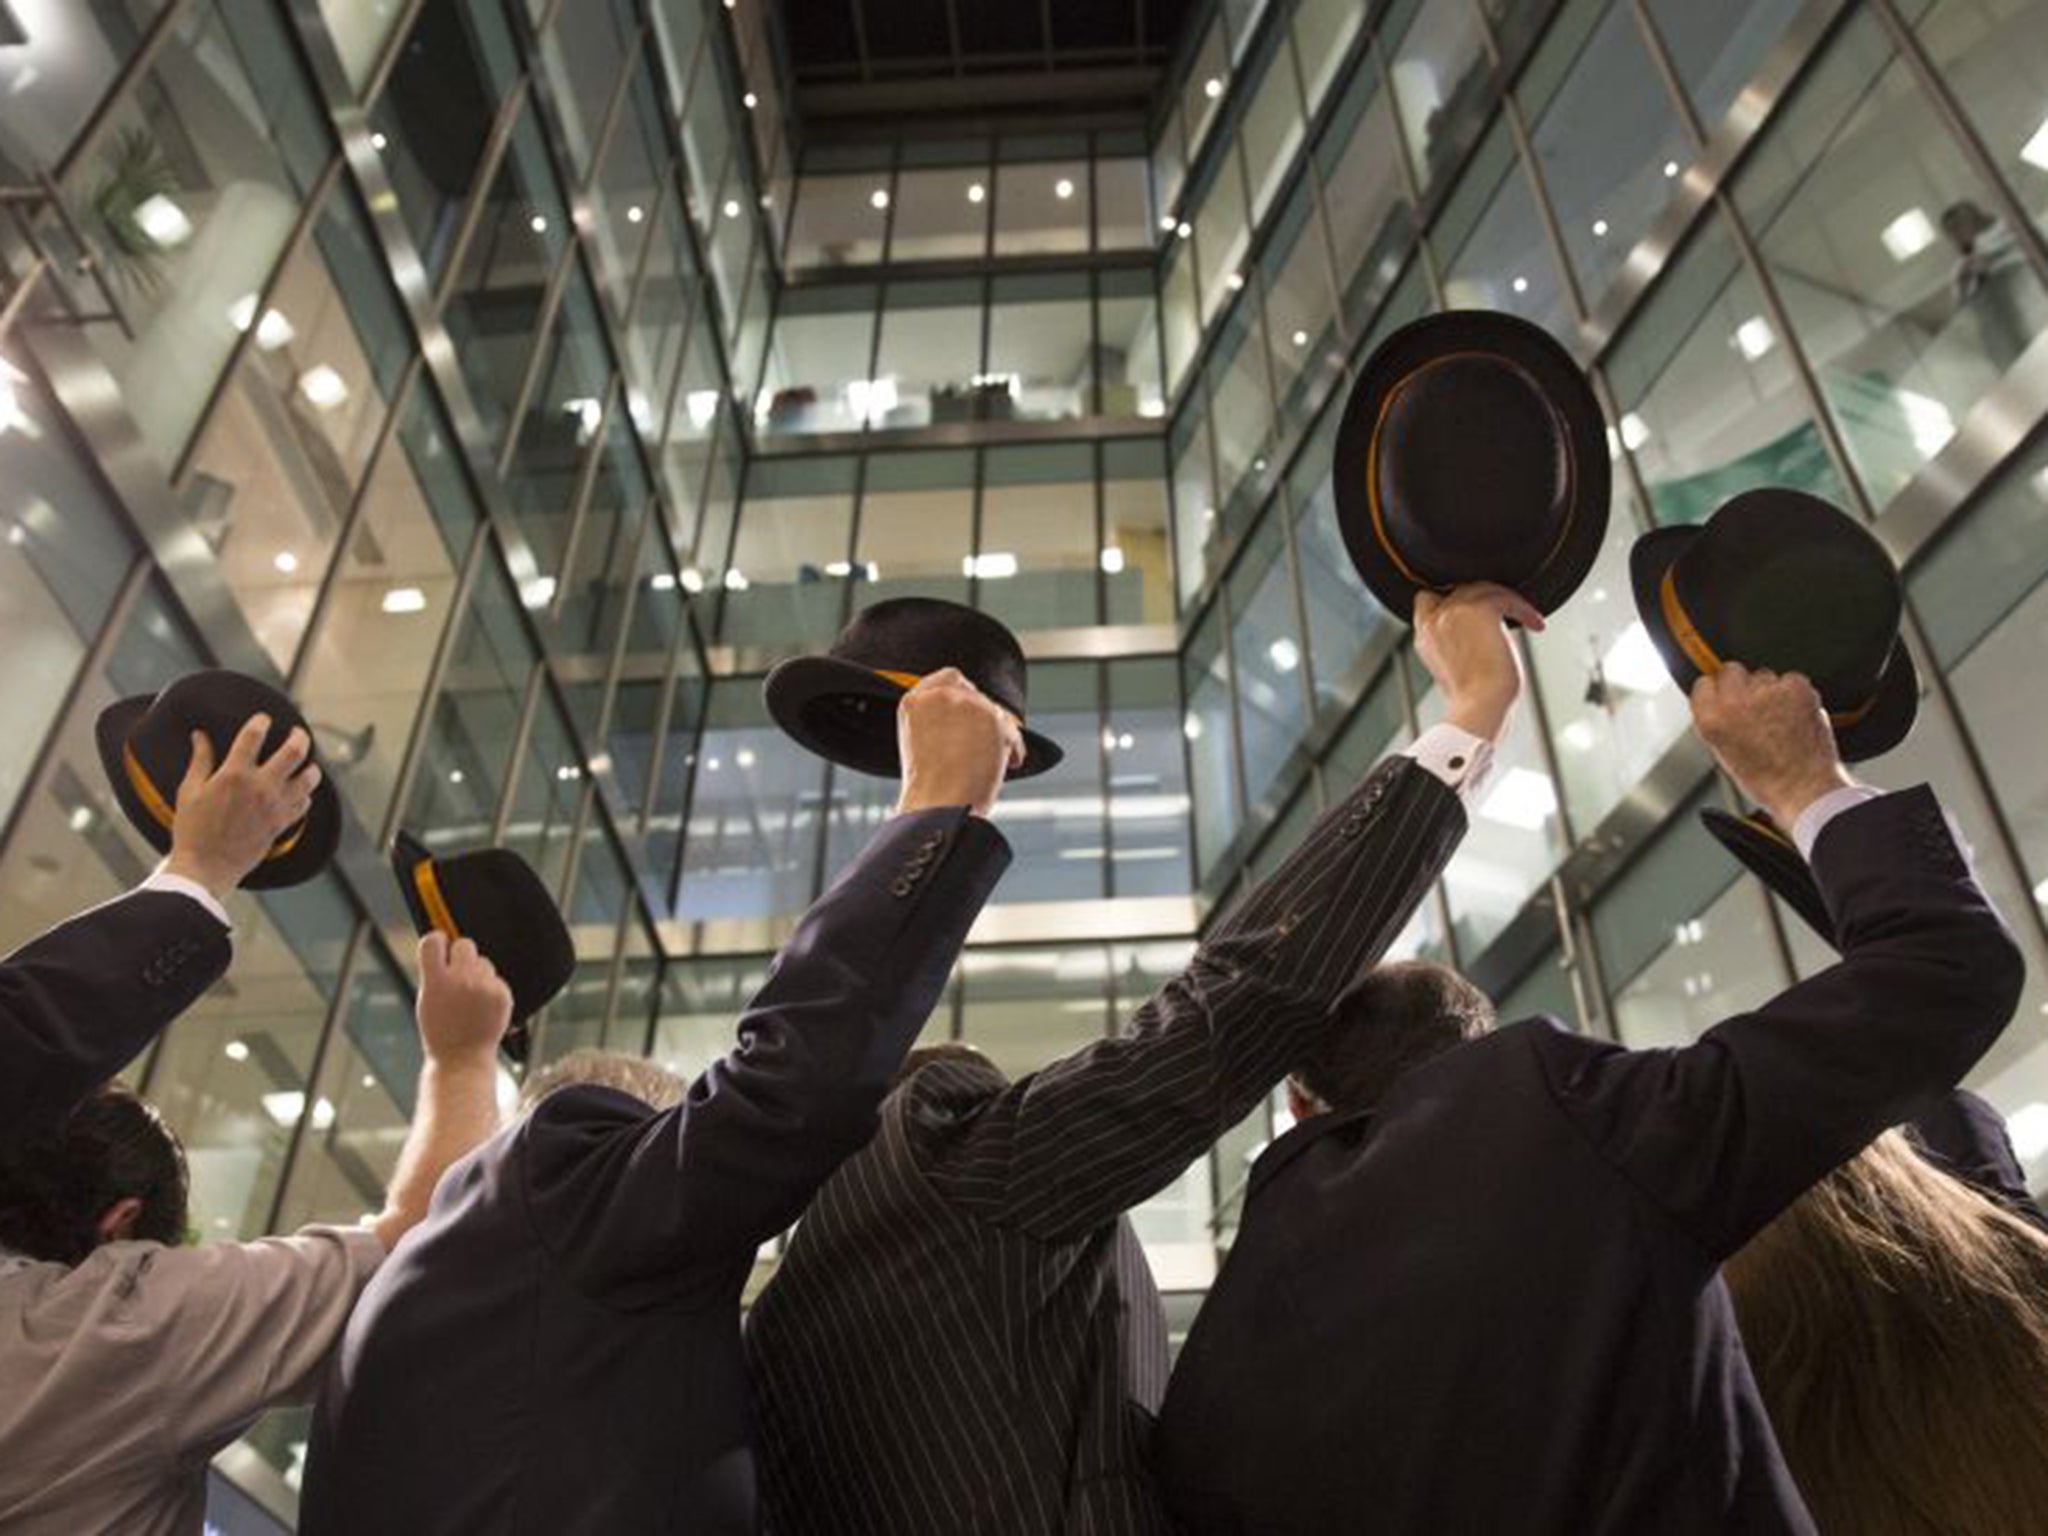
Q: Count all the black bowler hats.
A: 6